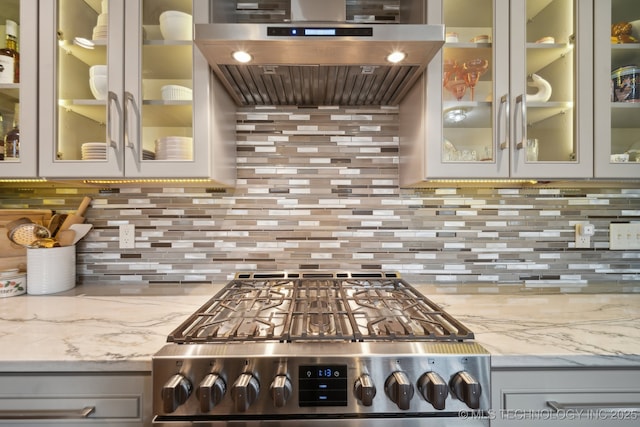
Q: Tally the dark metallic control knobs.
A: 8